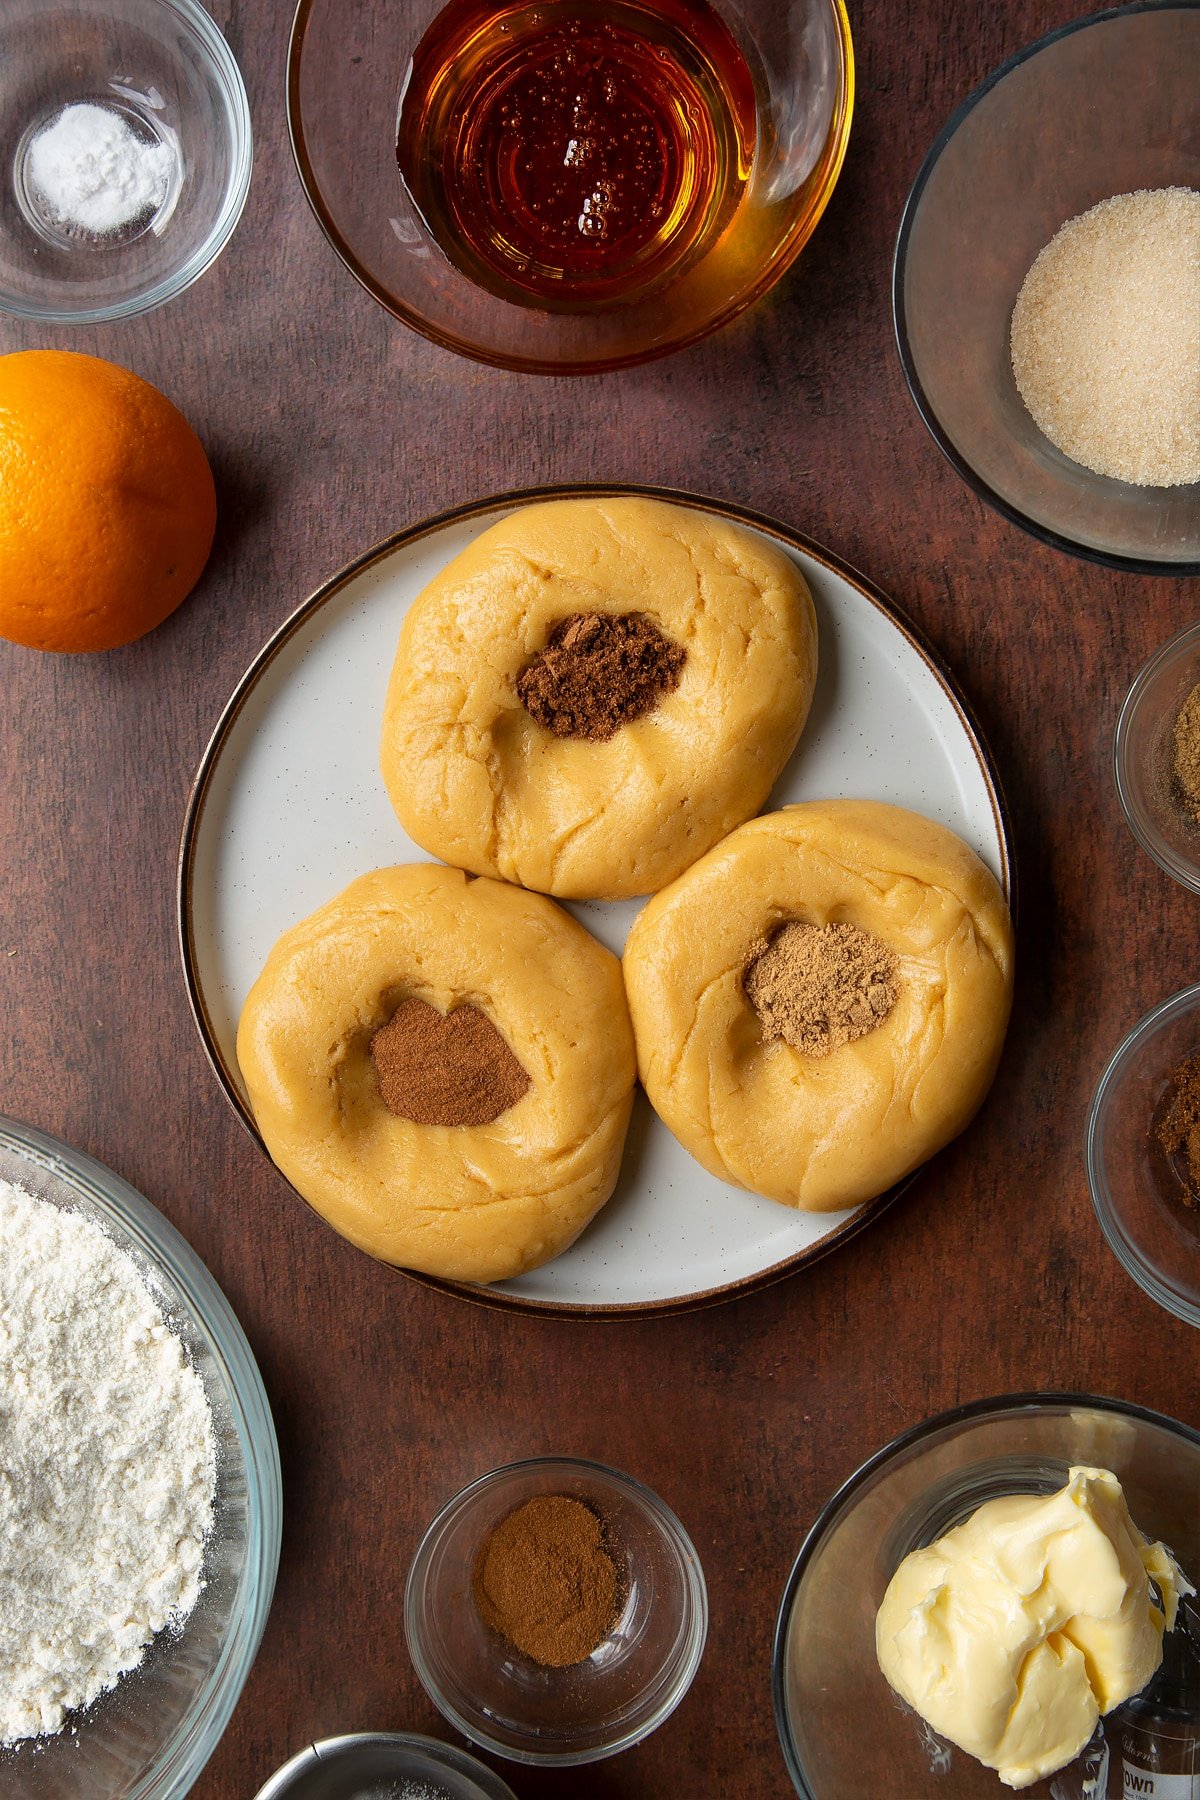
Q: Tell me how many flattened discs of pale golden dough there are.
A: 3